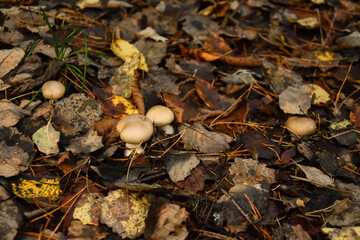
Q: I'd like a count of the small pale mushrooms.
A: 4